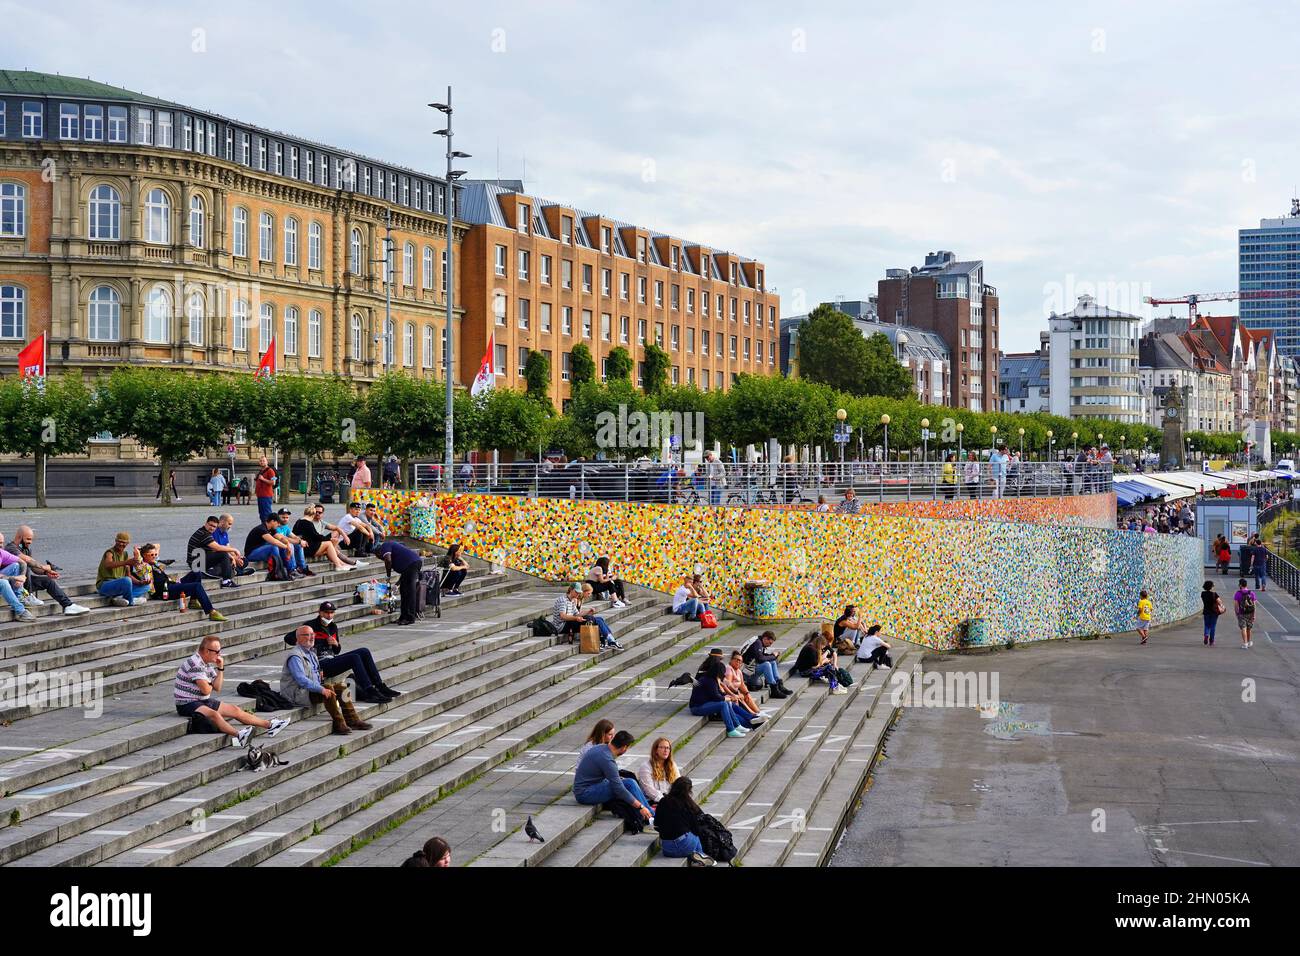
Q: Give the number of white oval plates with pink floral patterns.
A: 0